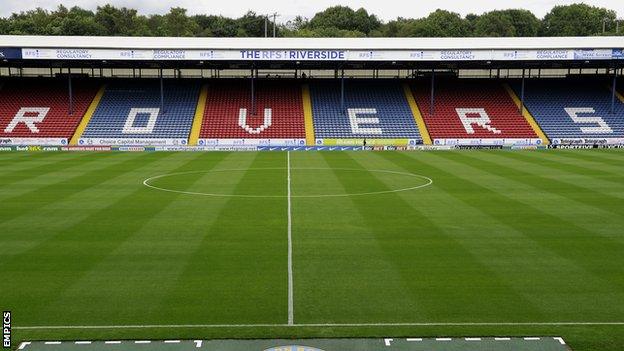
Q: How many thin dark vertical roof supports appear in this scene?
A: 7